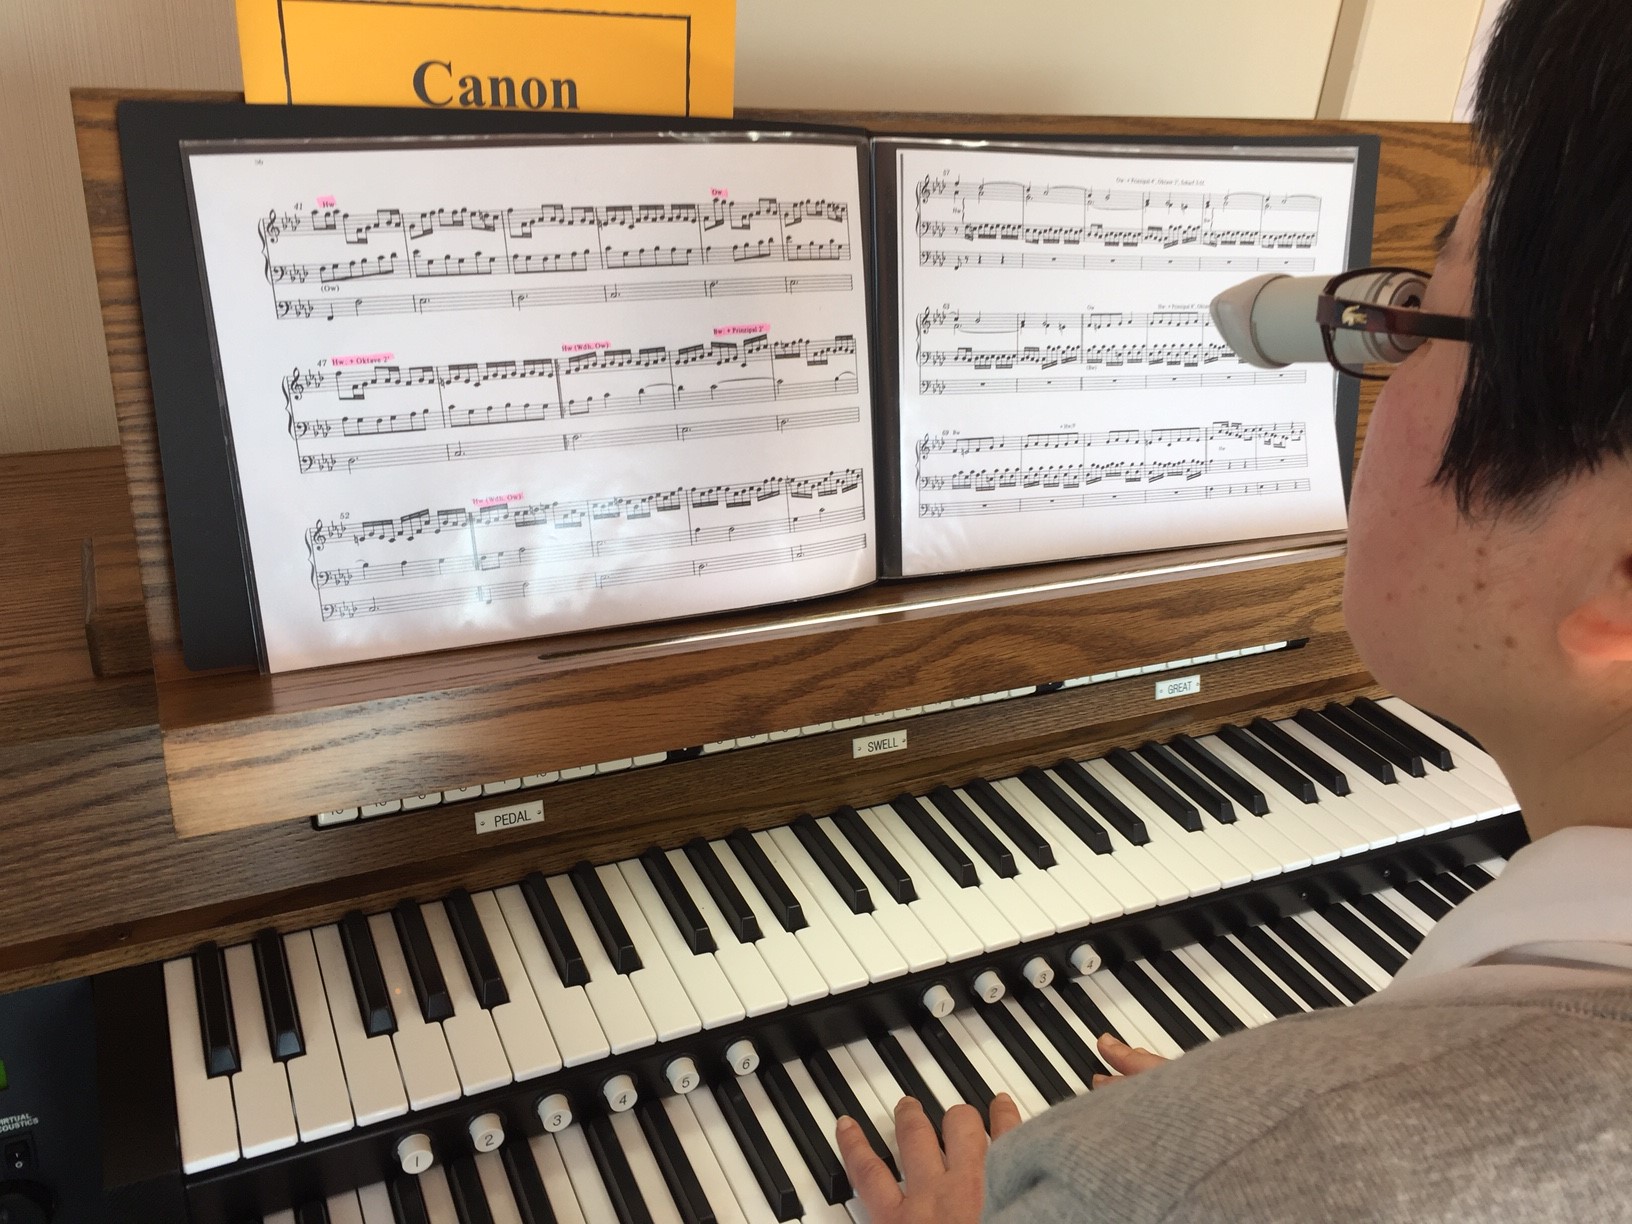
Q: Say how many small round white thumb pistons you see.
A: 10